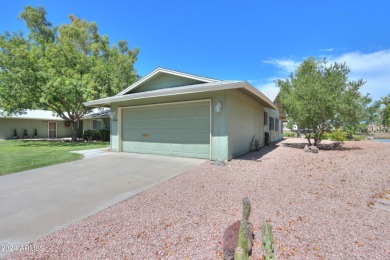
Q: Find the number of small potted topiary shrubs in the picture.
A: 3